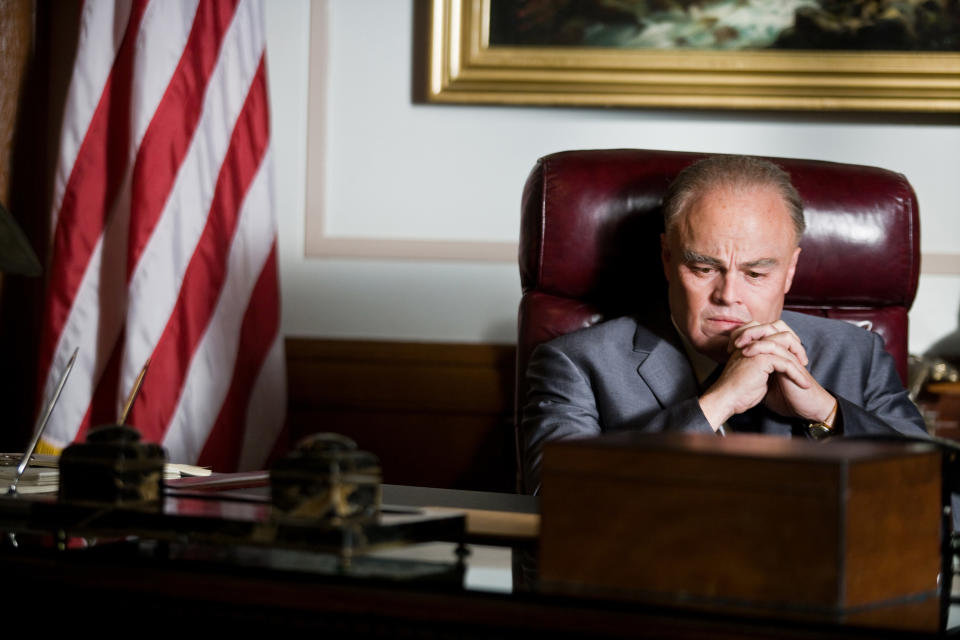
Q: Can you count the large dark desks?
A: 1